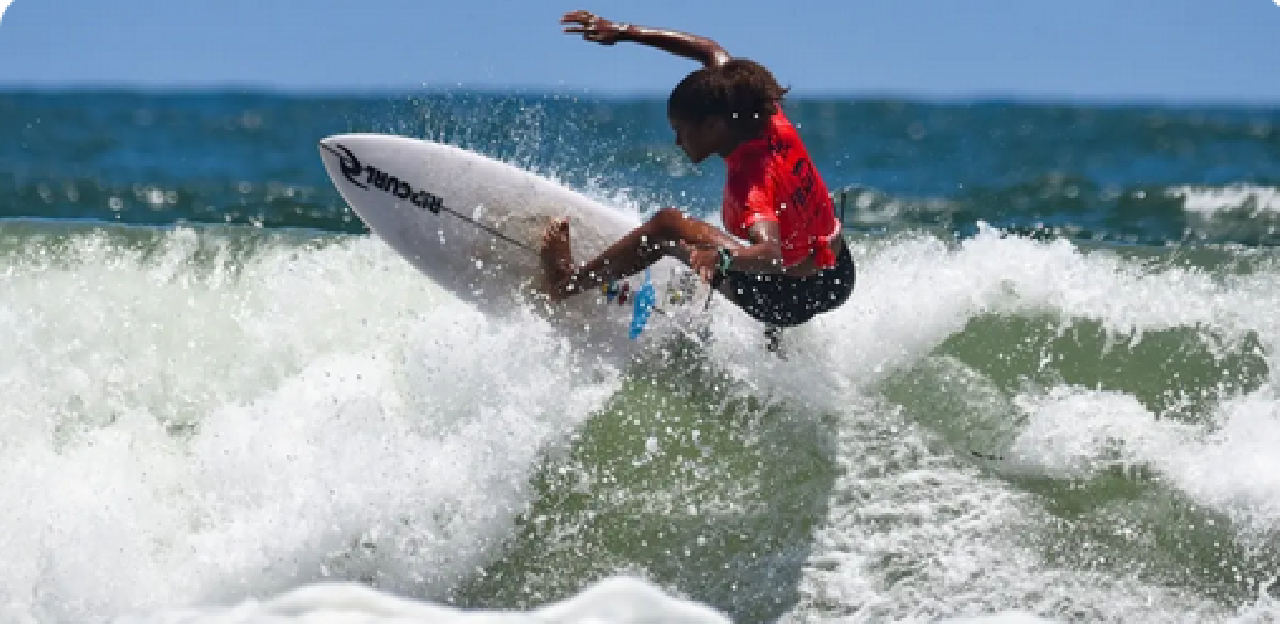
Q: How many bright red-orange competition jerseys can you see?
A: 1